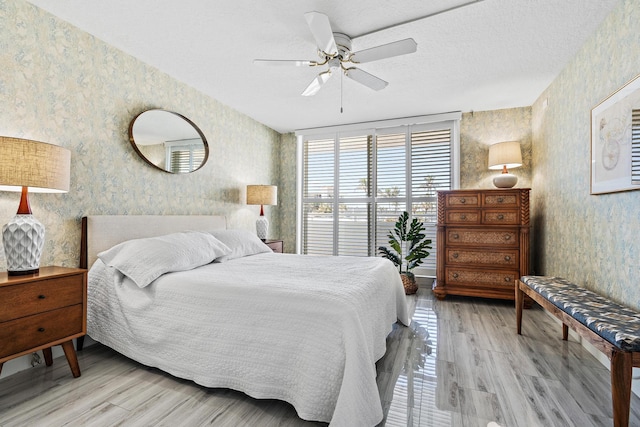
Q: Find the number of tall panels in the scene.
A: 4